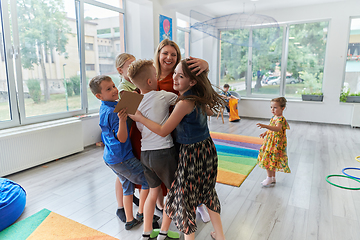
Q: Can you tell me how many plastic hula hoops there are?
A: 3